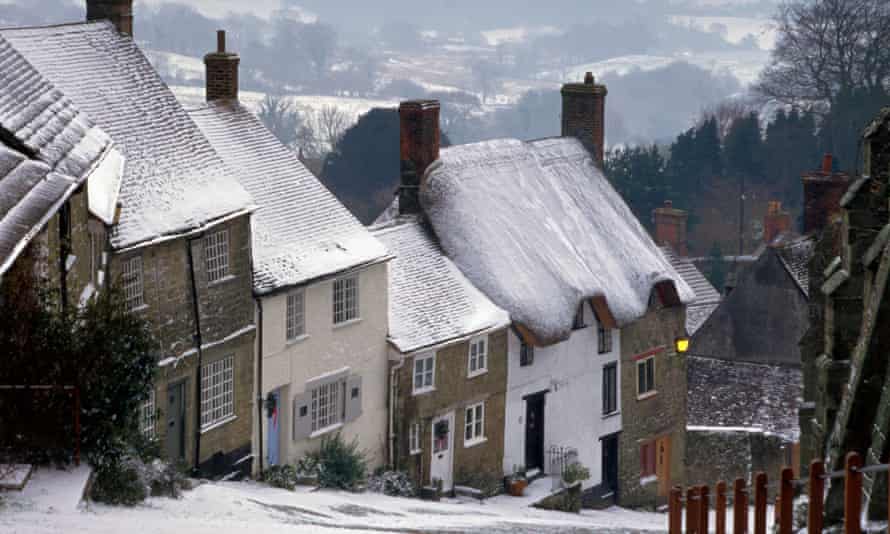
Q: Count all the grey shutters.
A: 2